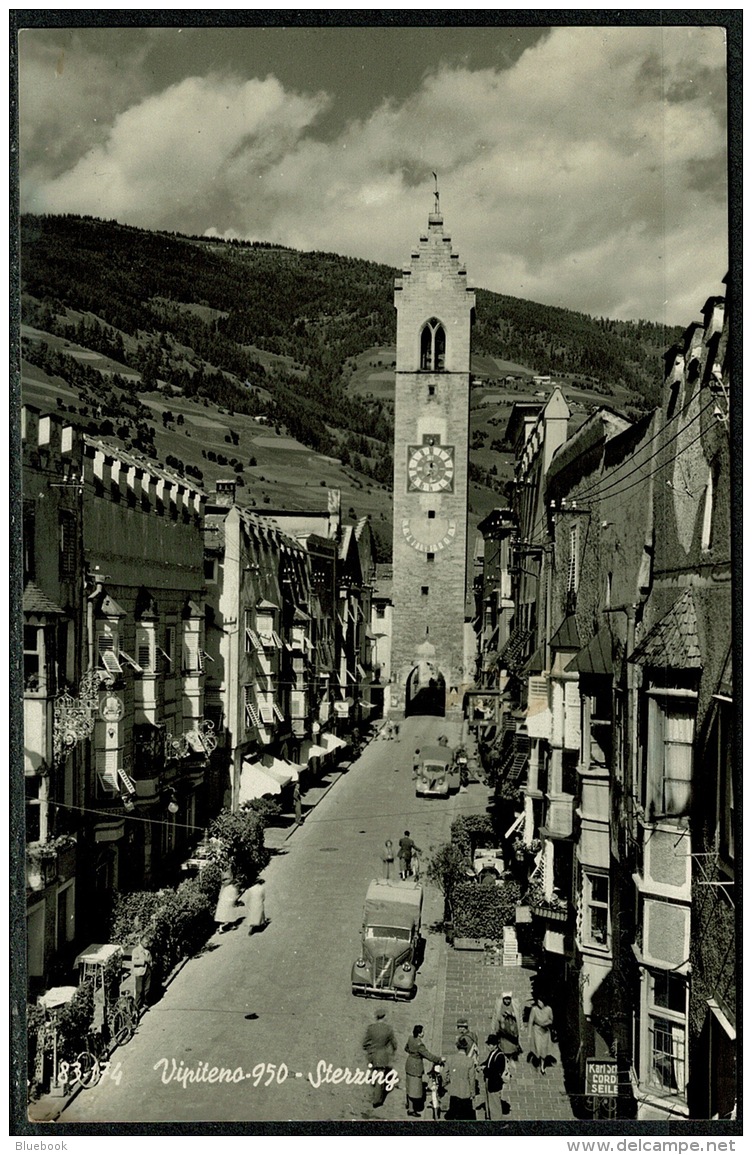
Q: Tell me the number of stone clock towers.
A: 1